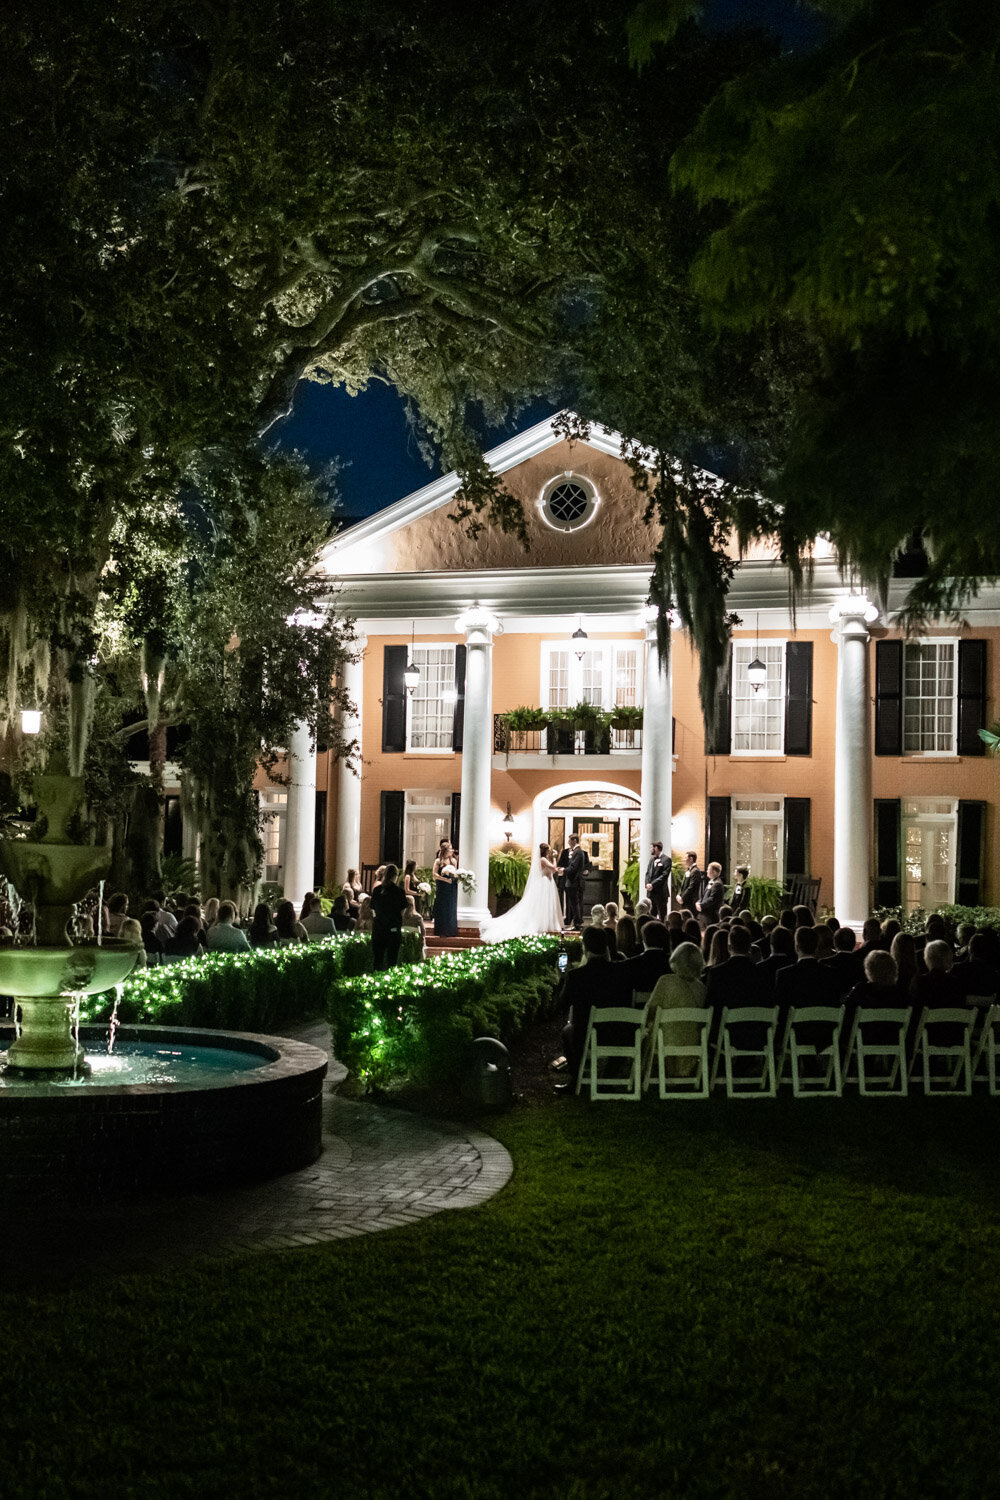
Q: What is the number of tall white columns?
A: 5